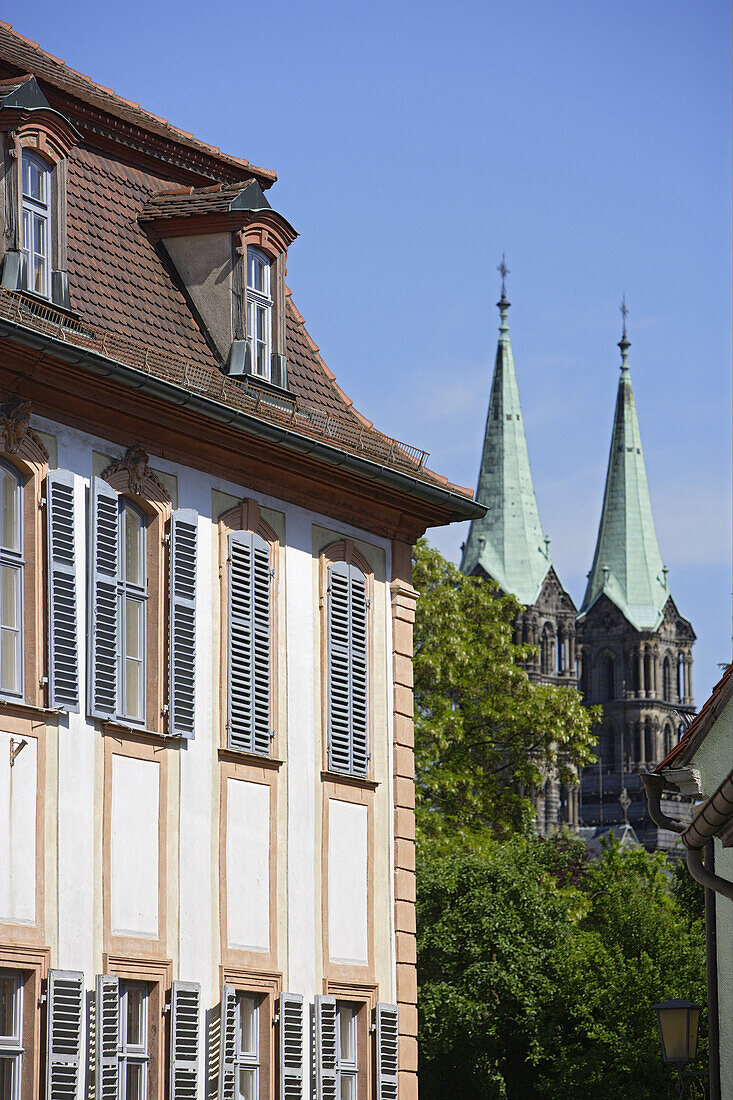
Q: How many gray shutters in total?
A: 14